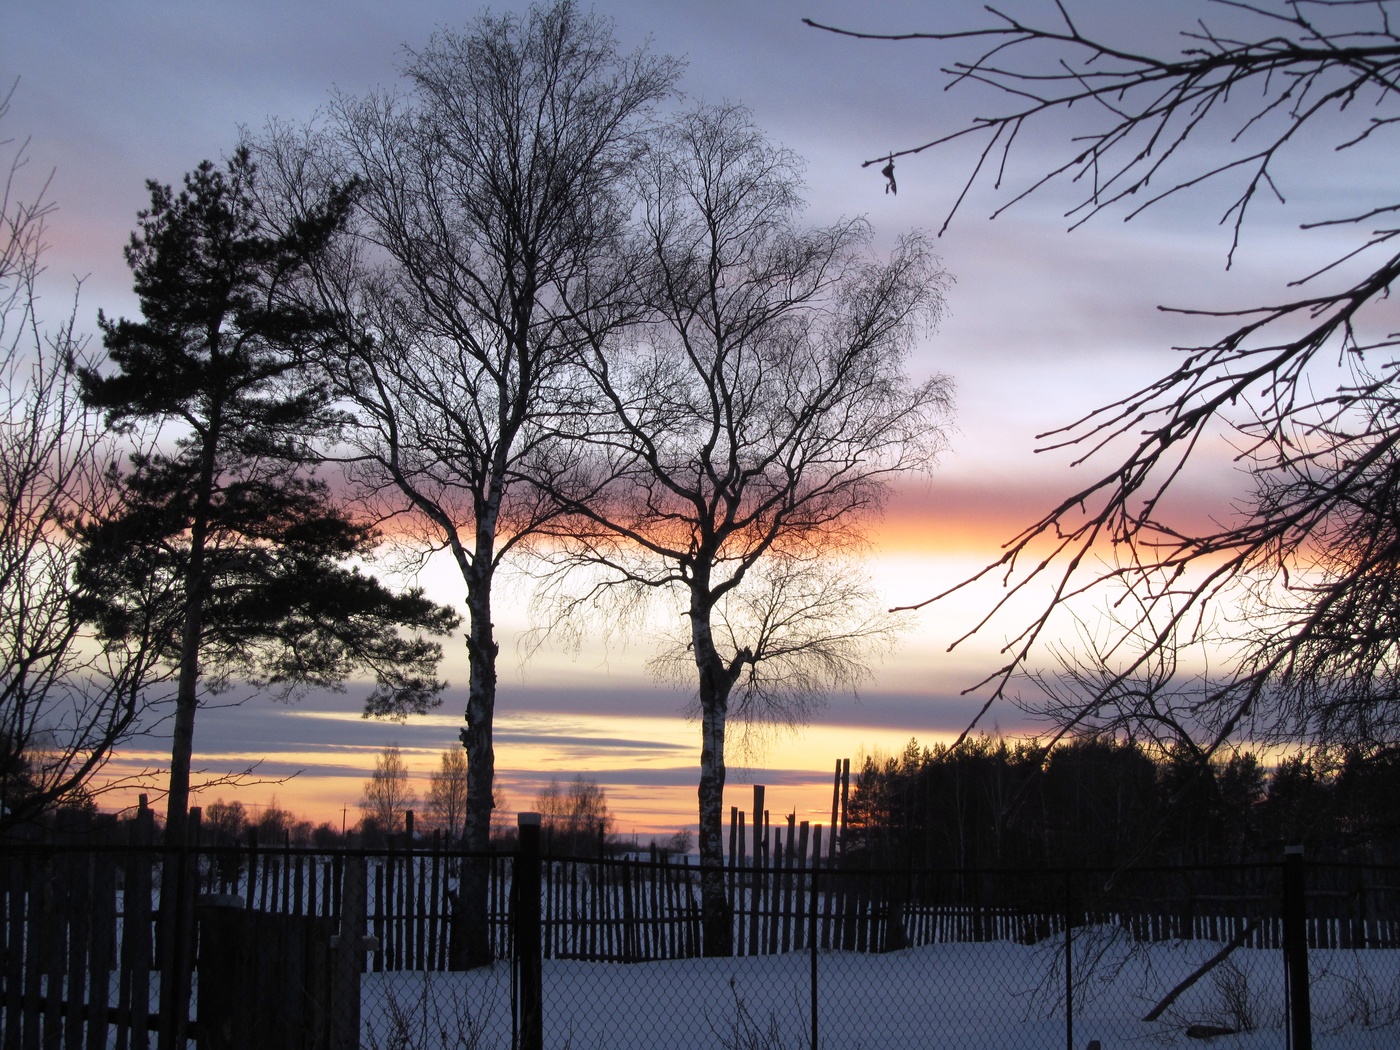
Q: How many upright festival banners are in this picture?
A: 0